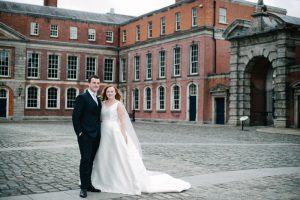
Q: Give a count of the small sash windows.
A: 12